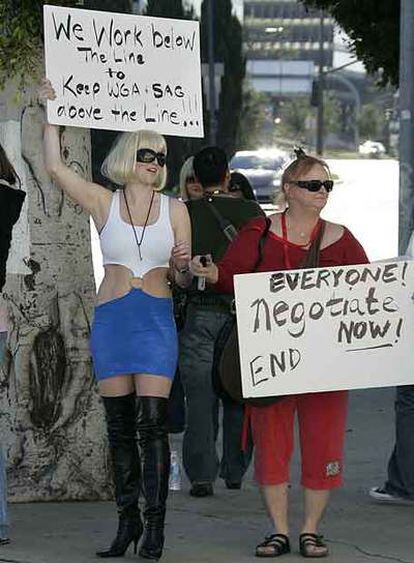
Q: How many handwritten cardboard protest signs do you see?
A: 2